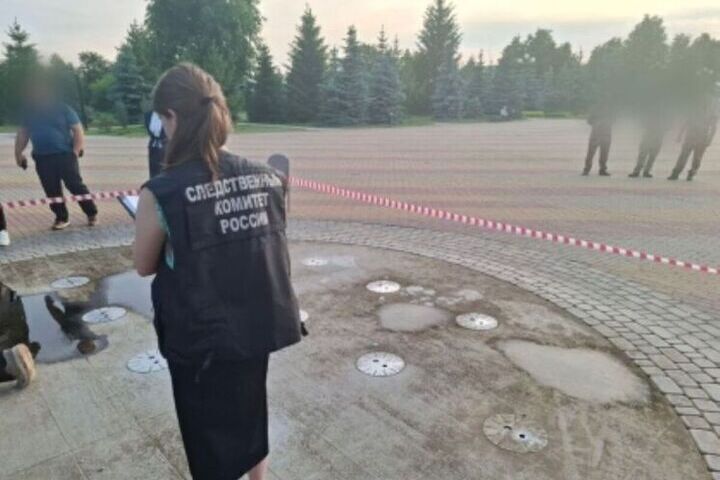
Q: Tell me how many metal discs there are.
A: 9